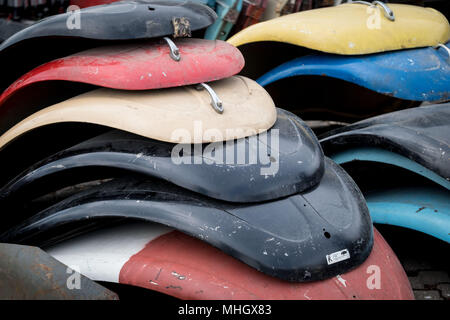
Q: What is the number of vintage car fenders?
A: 11